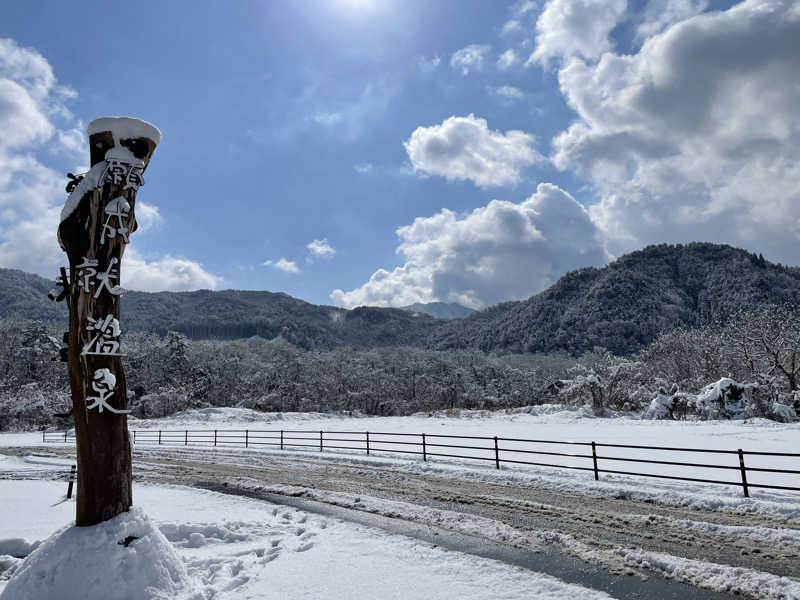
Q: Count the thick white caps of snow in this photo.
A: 1